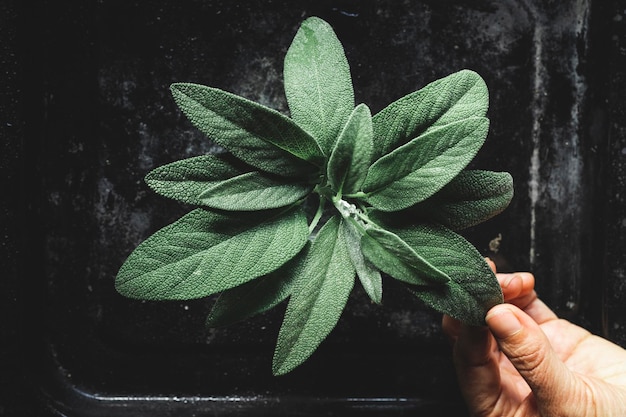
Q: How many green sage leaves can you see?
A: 14